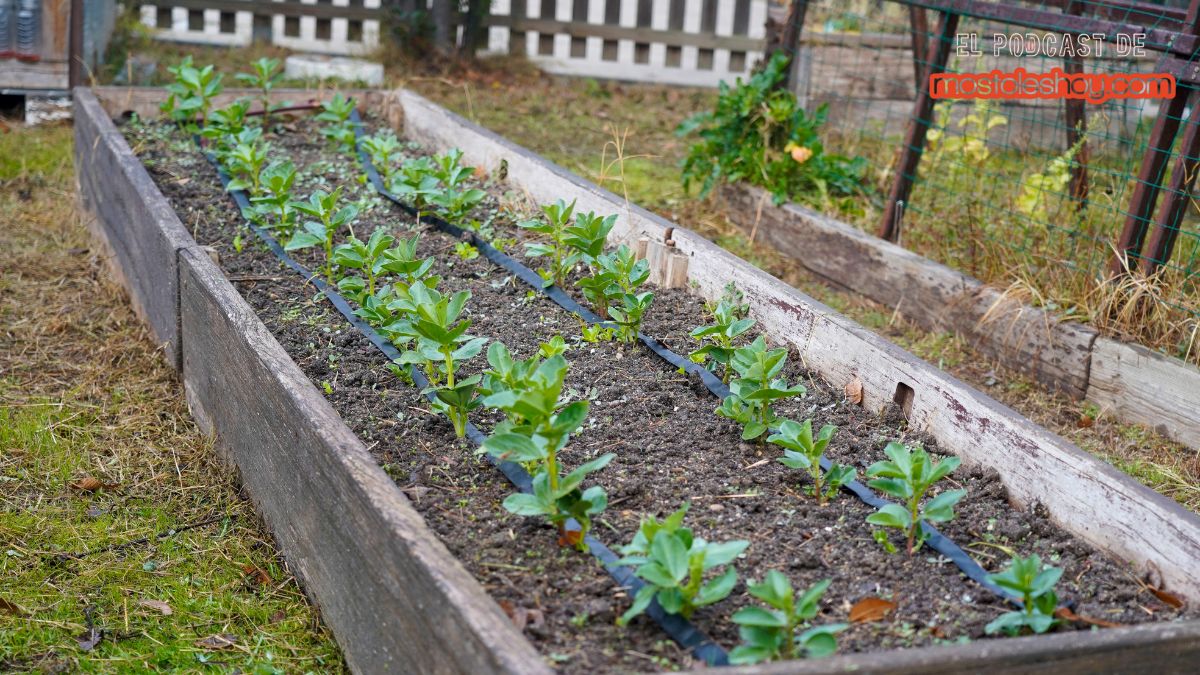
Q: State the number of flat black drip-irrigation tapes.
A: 2